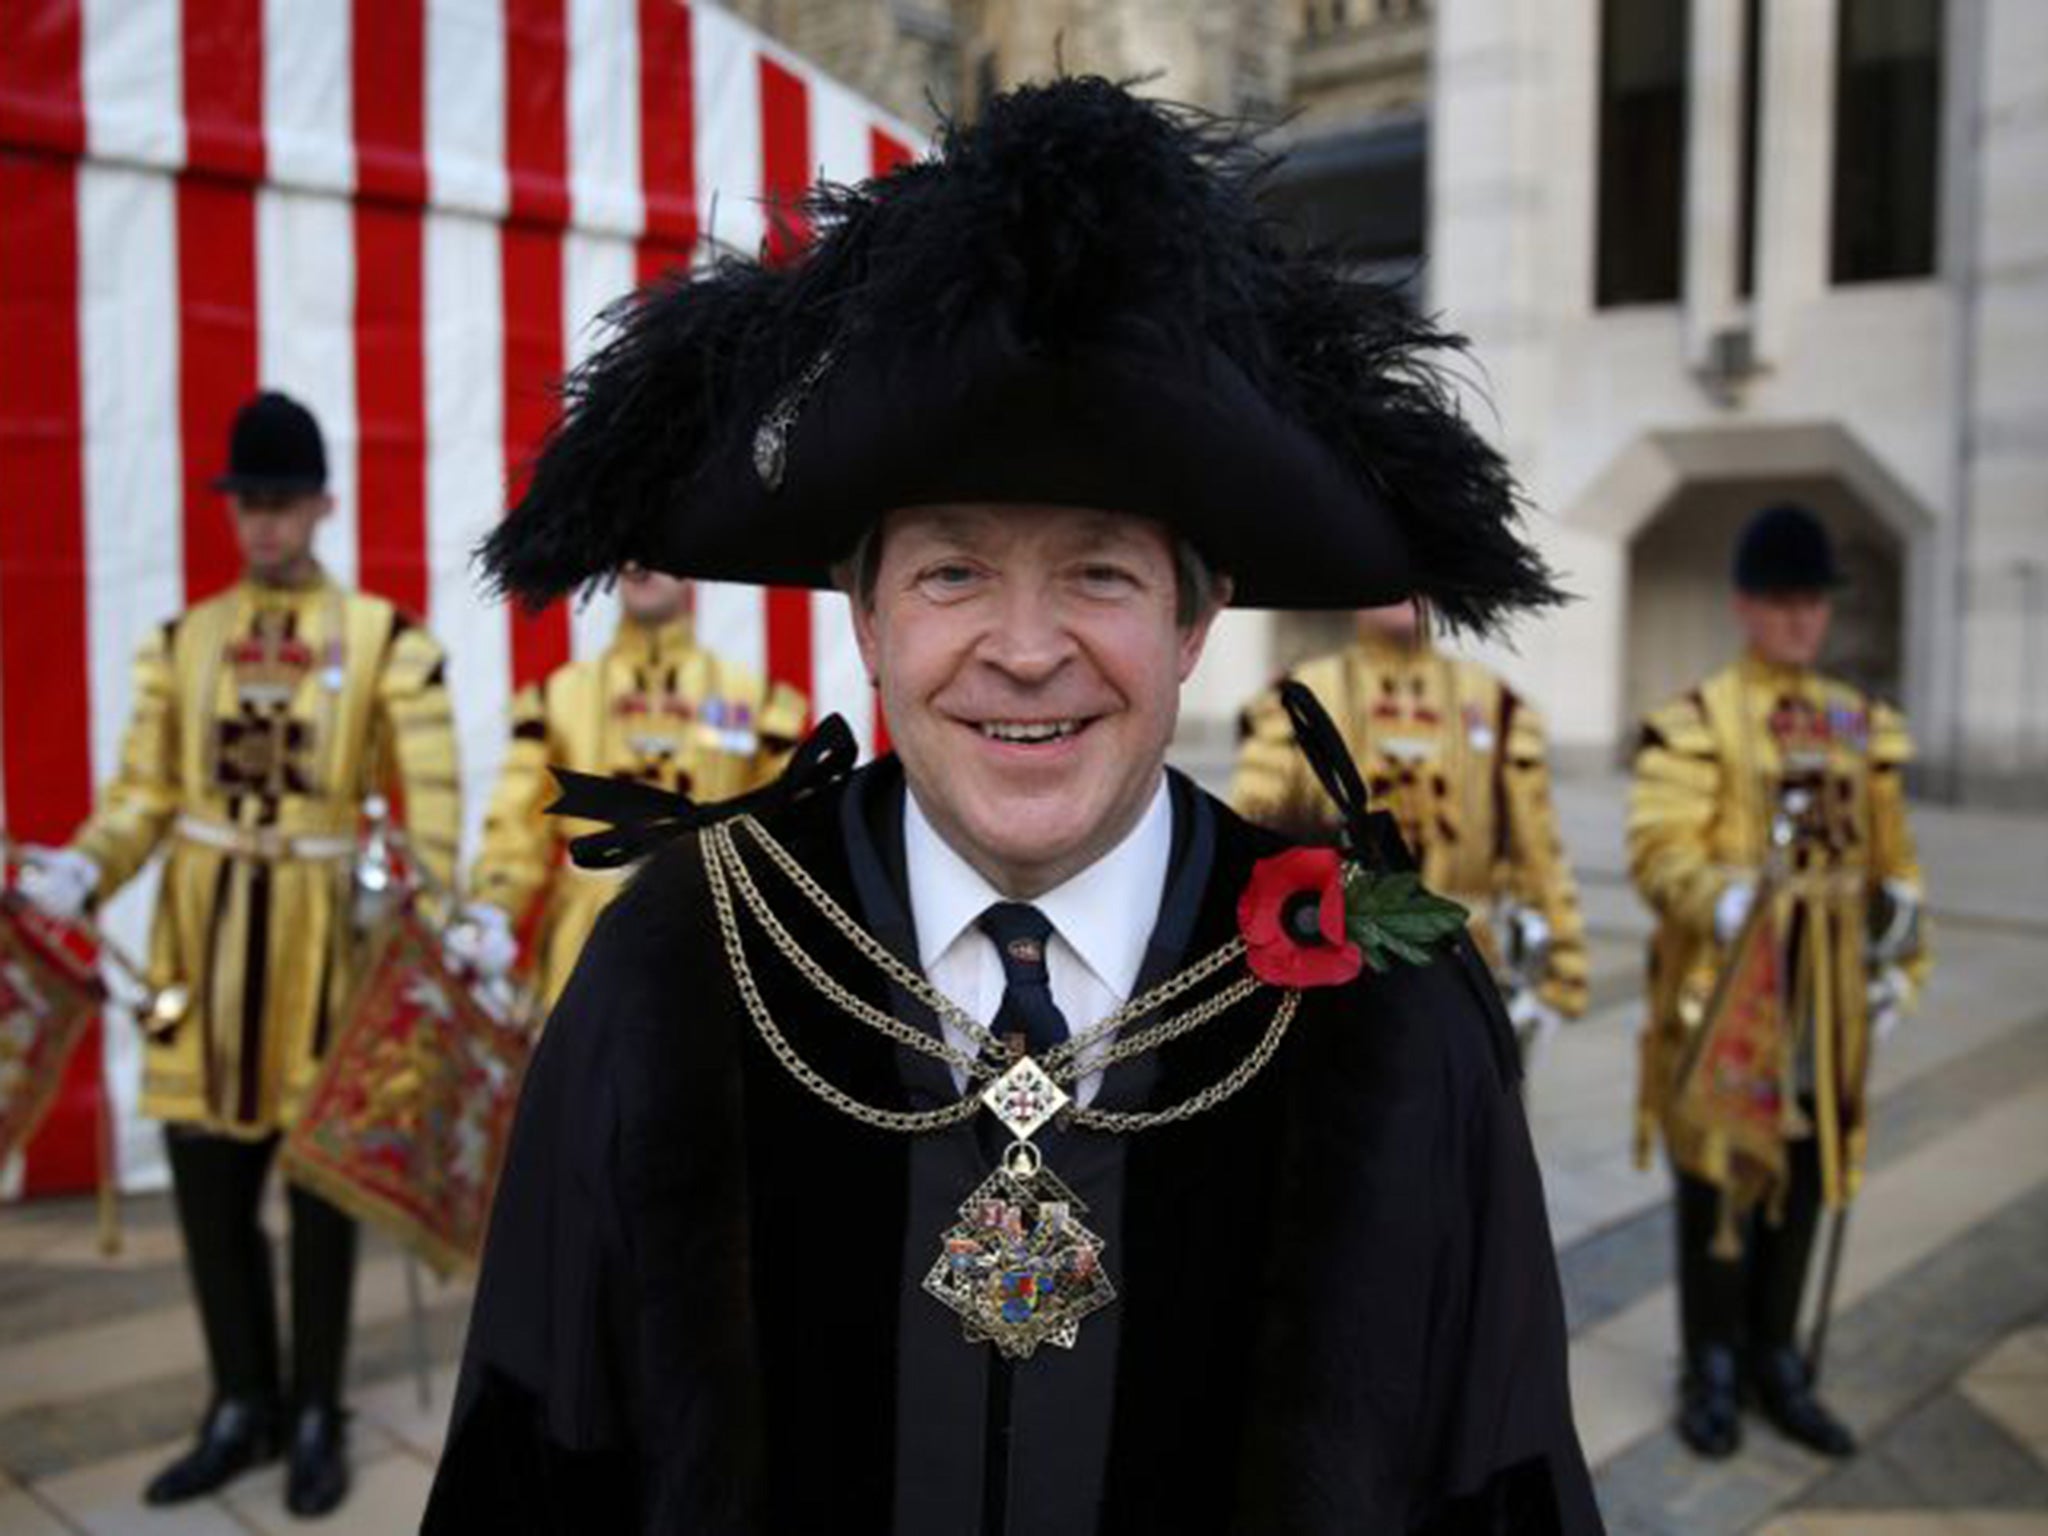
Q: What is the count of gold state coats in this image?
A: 4